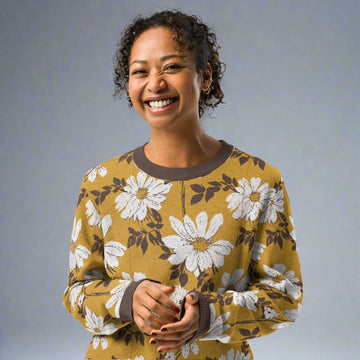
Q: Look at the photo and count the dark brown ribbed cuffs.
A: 2